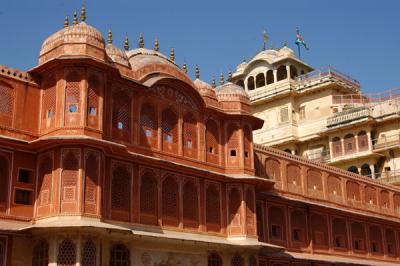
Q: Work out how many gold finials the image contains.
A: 13